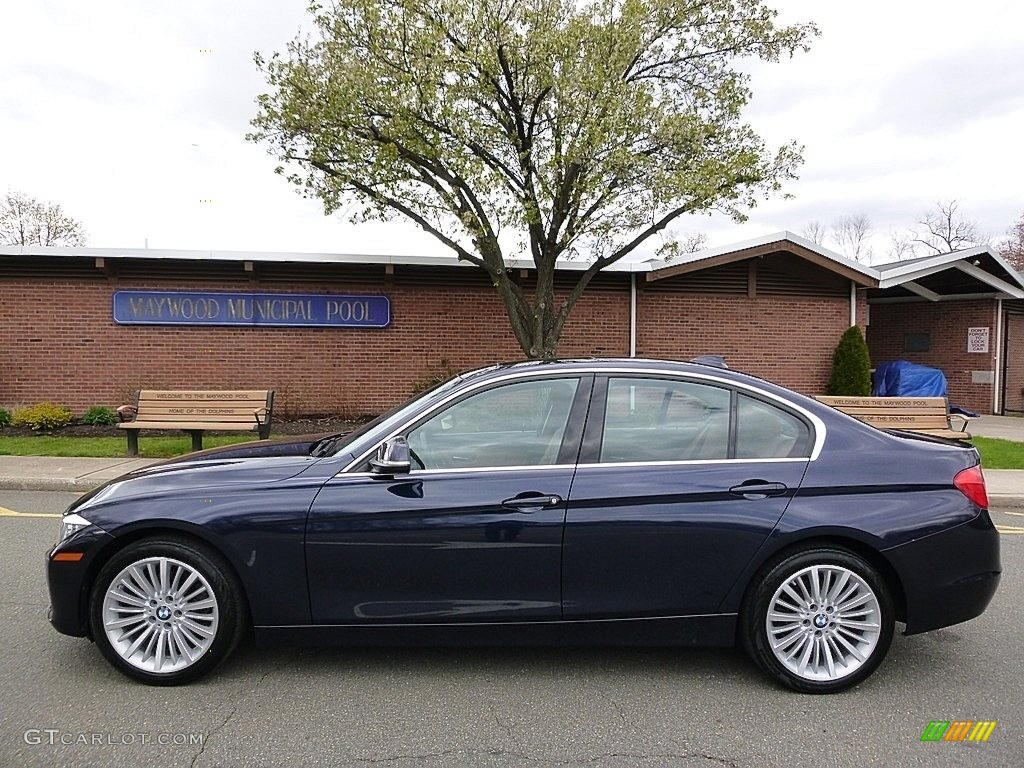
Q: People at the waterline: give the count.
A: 0